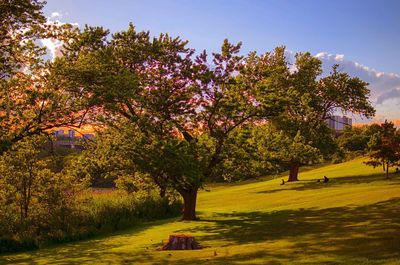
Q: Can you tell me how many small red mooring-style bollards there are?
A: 0